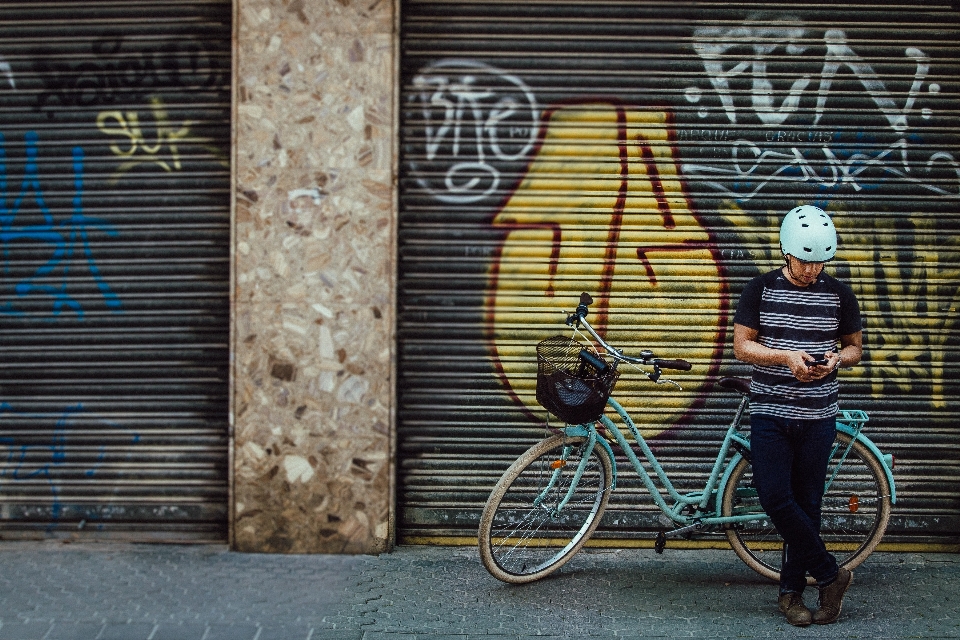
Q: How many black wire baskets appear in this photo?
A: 1